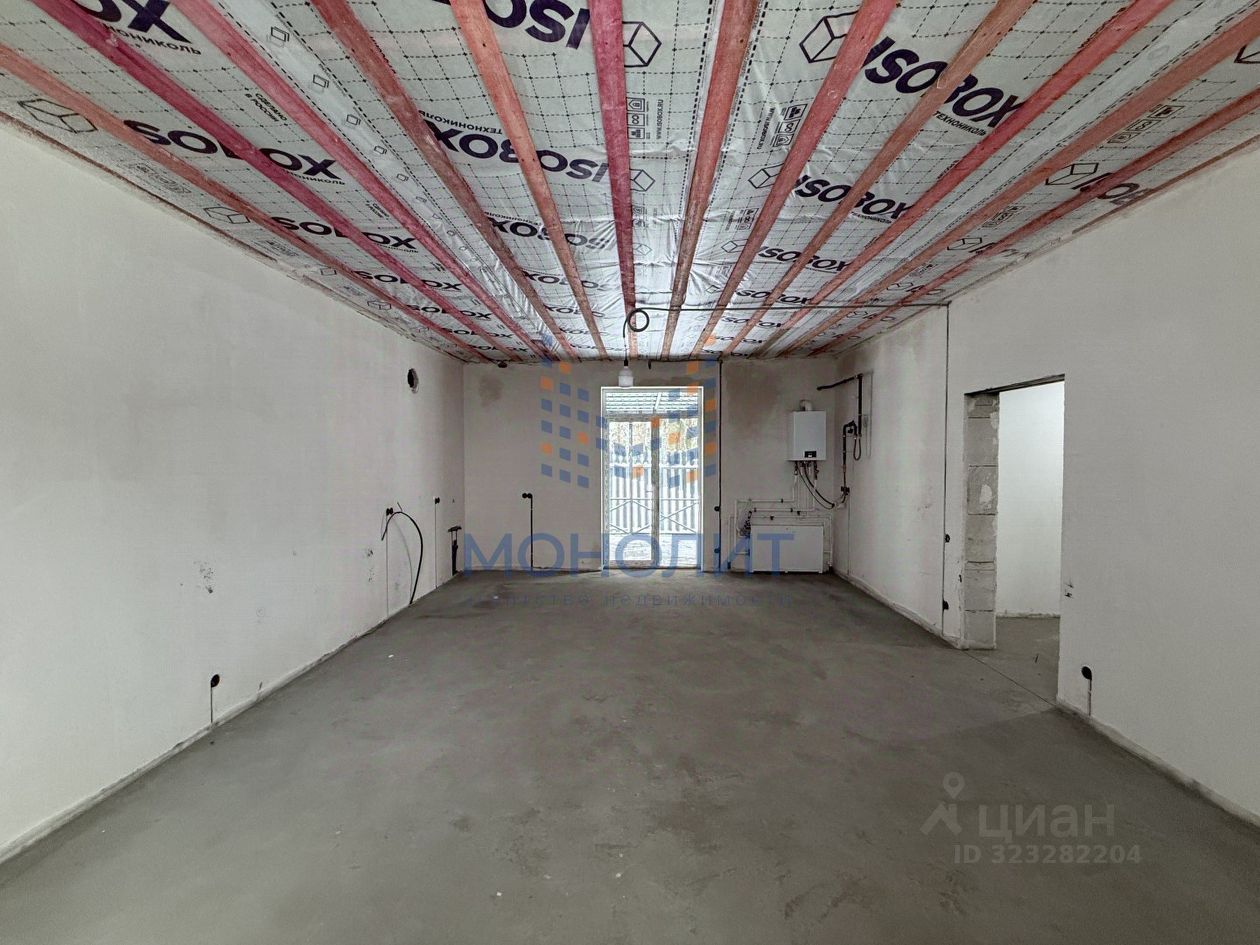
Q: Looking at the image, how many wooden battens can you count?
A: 12